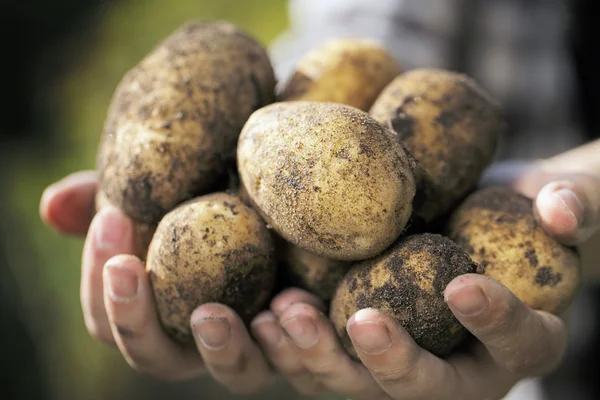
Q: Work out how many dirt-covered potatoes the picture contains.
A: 8